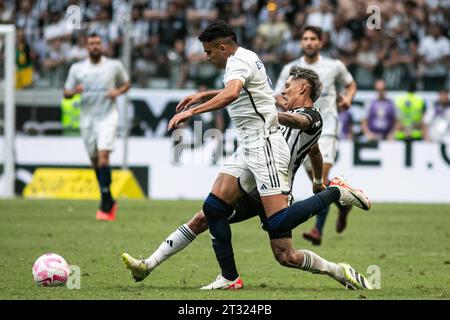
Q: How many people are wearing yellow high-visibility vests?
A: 2